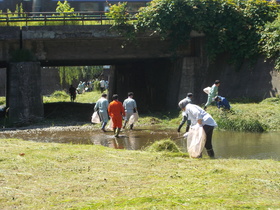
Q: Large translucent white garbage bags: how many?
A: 5